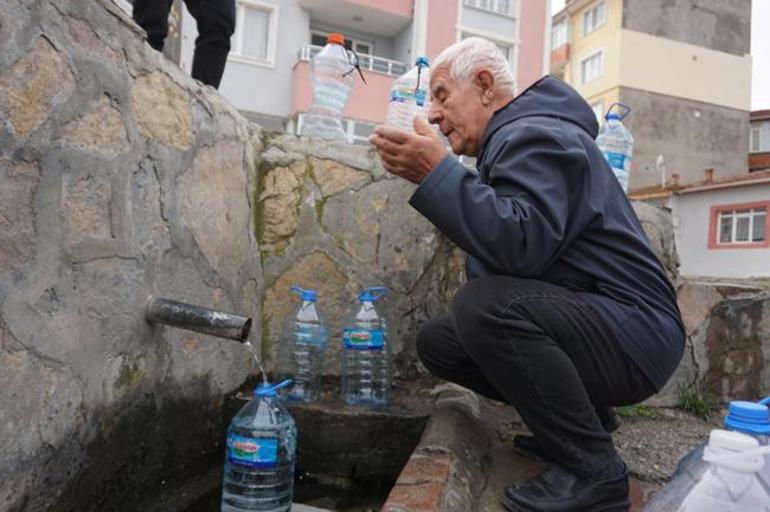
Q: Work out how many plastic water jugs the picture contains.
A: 8